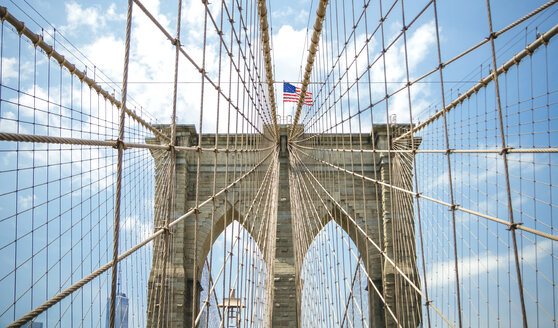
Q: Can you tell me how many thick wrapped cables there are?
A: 4